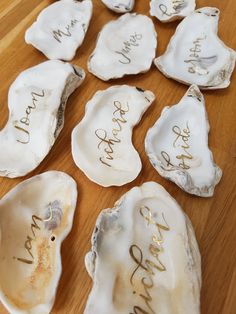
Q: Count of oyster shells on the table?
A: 10